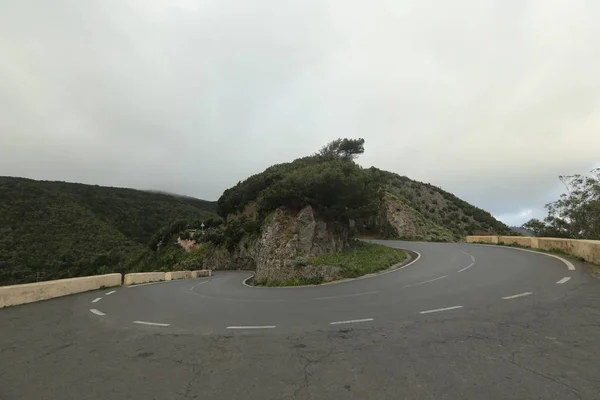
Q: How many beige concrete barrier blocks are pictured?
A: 7